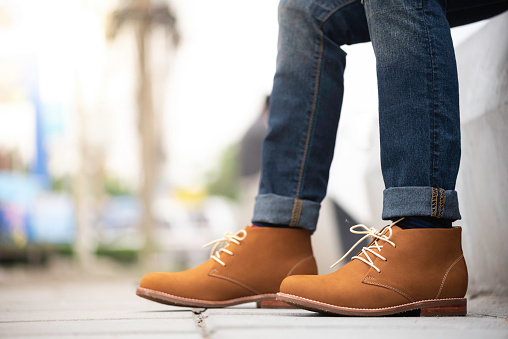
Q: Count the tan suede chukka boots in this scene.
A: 2